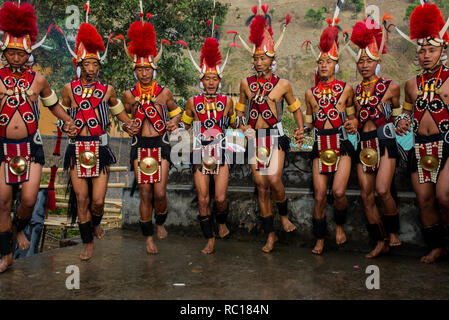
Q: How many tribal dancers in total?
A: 8